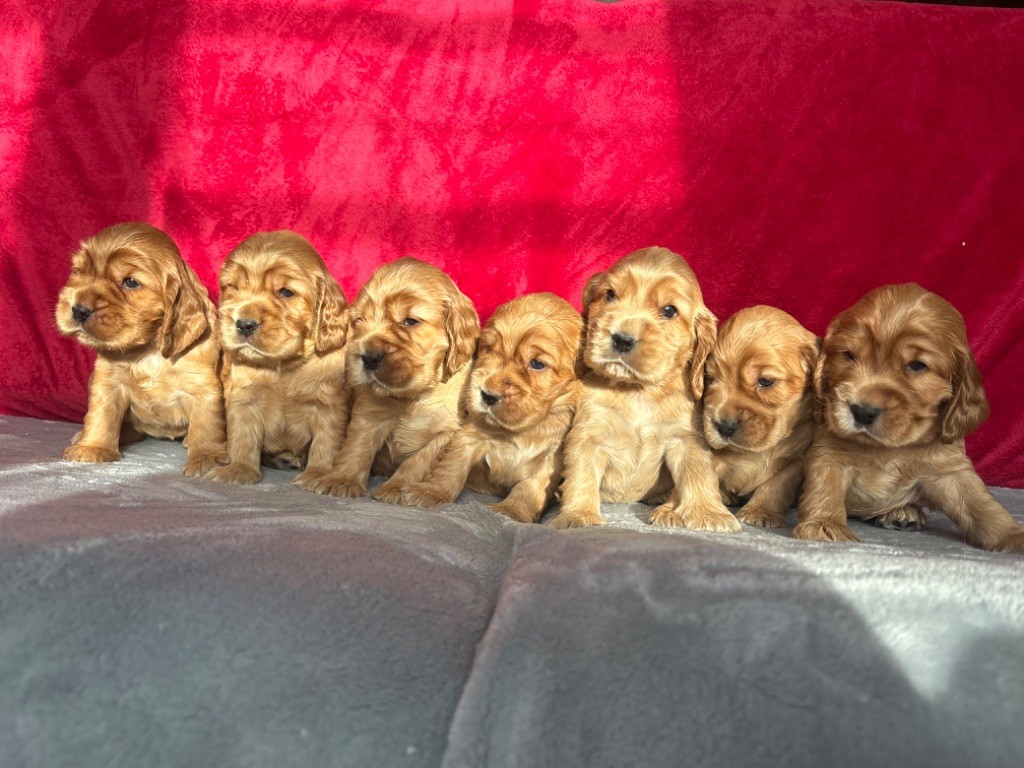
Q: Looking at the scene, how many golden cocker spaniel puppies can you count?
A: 7